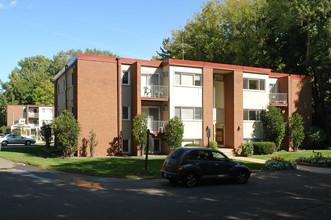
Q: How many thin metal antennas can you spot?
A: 1